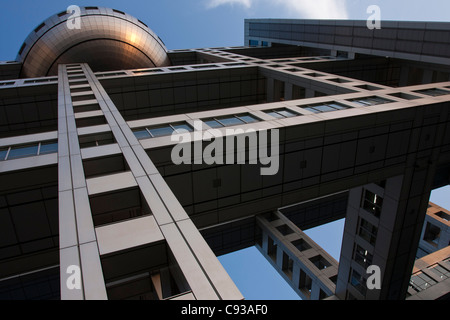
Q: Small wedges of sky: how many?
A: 3